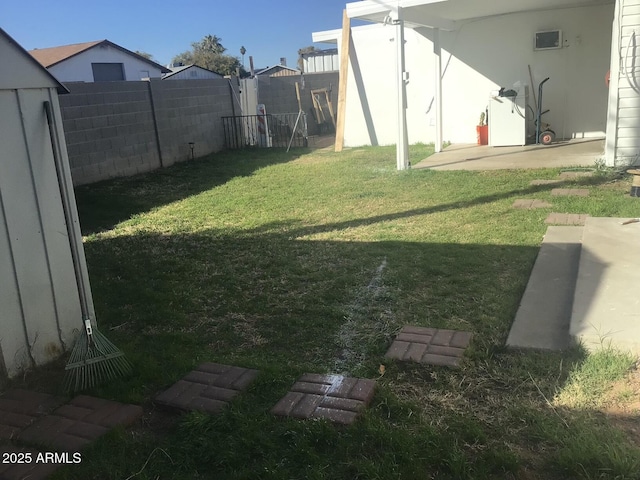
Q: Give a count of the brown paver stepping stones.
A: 11